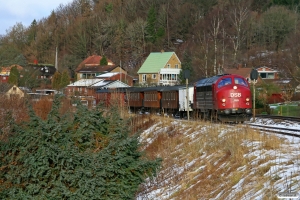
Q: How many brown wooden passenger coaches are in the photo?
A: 3